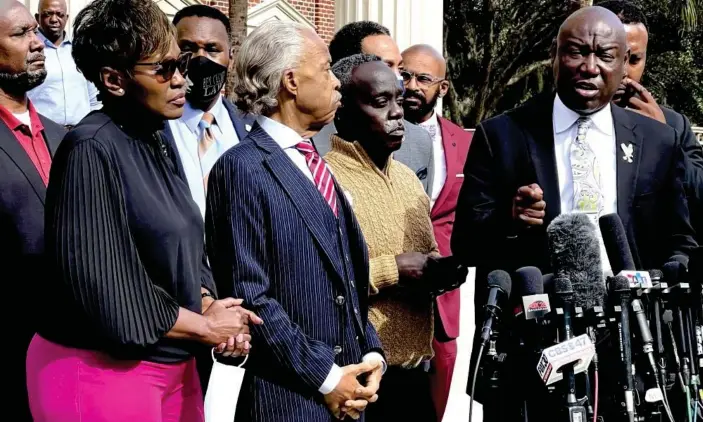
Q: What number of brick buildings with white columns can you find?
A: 1